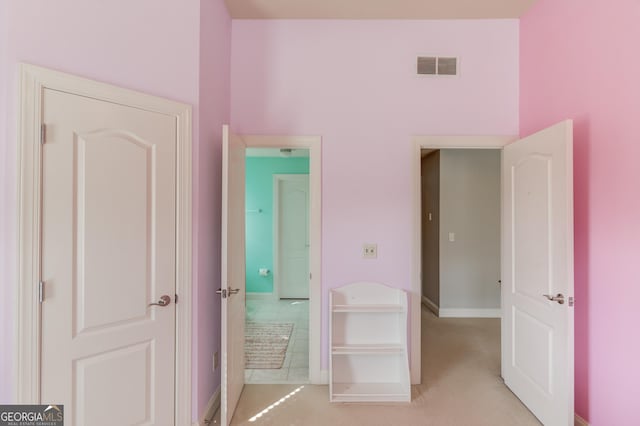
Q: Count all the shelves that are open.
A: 3